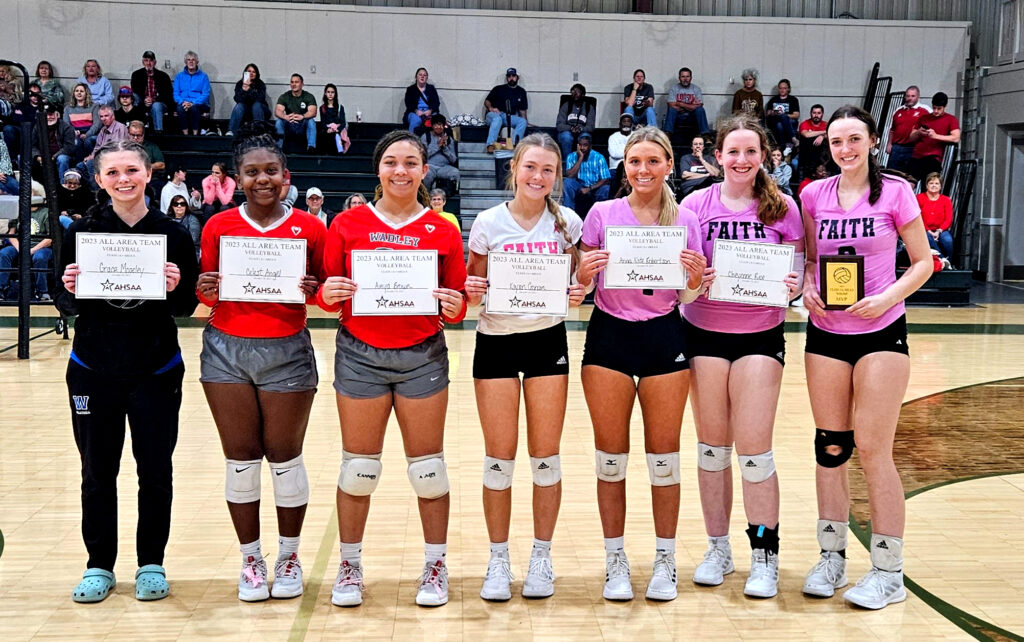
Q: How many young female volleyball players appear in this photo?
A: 7